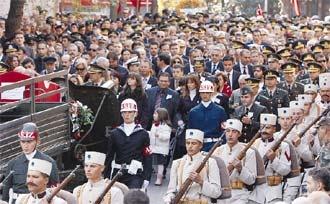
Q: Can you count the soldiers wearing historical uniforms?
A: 10